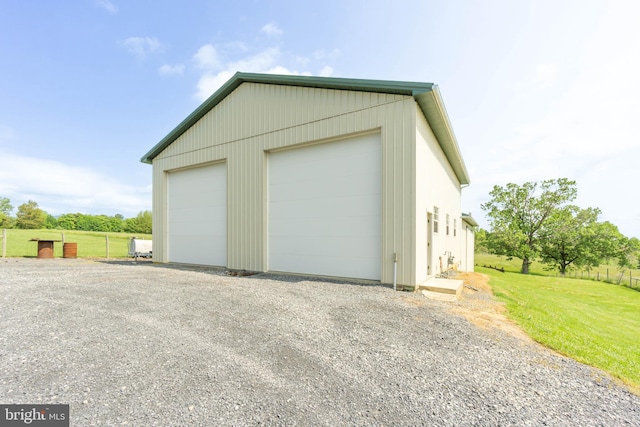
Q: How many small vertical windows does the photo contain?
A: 3